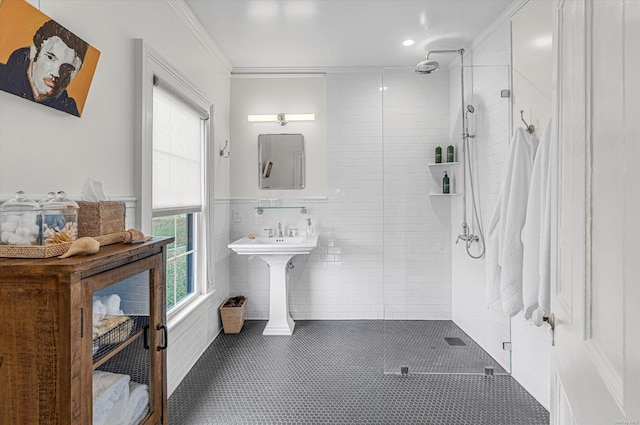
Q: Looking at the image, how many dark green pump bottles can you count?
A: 1